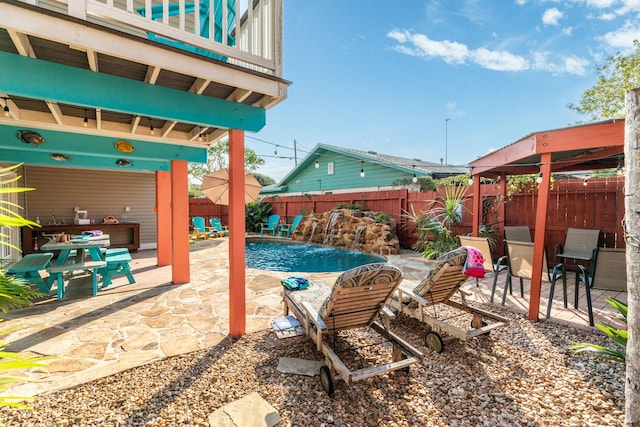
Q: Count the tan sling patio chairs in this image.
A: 5